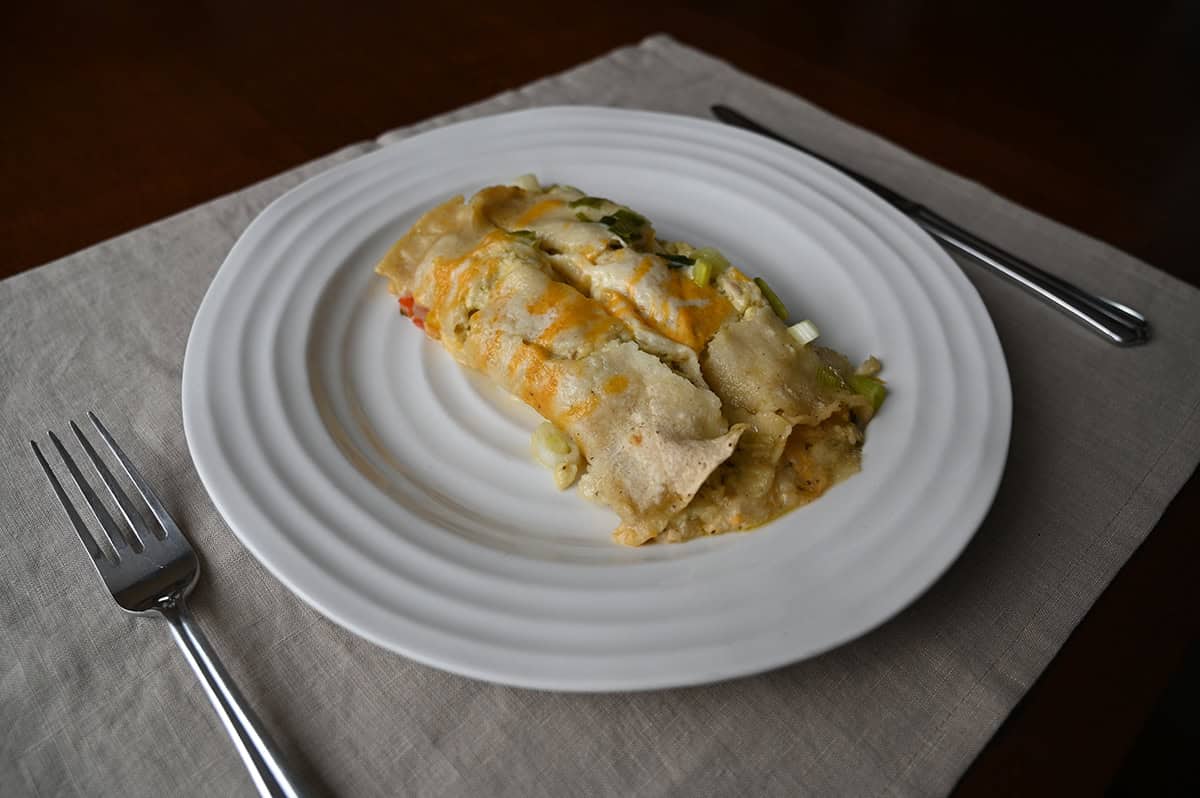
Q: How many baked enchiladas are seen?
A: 2